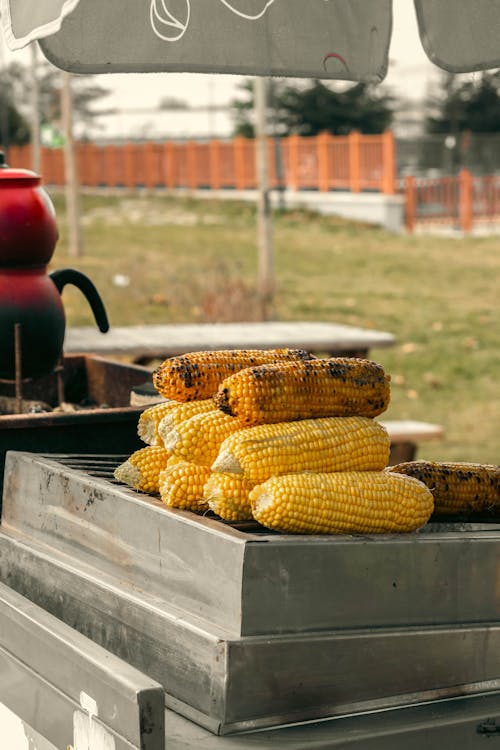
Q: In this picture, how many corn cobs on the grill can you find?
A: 11